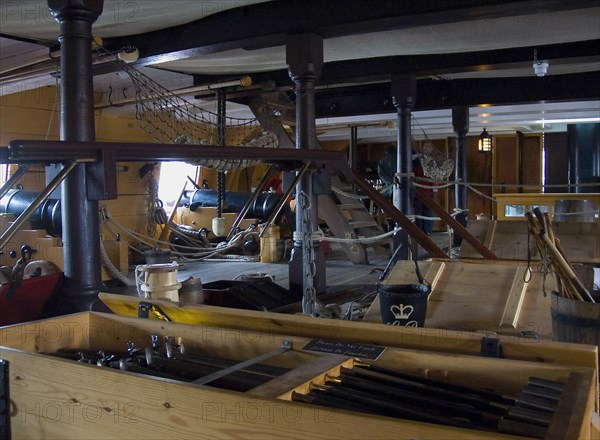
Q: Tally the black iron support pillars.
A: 4